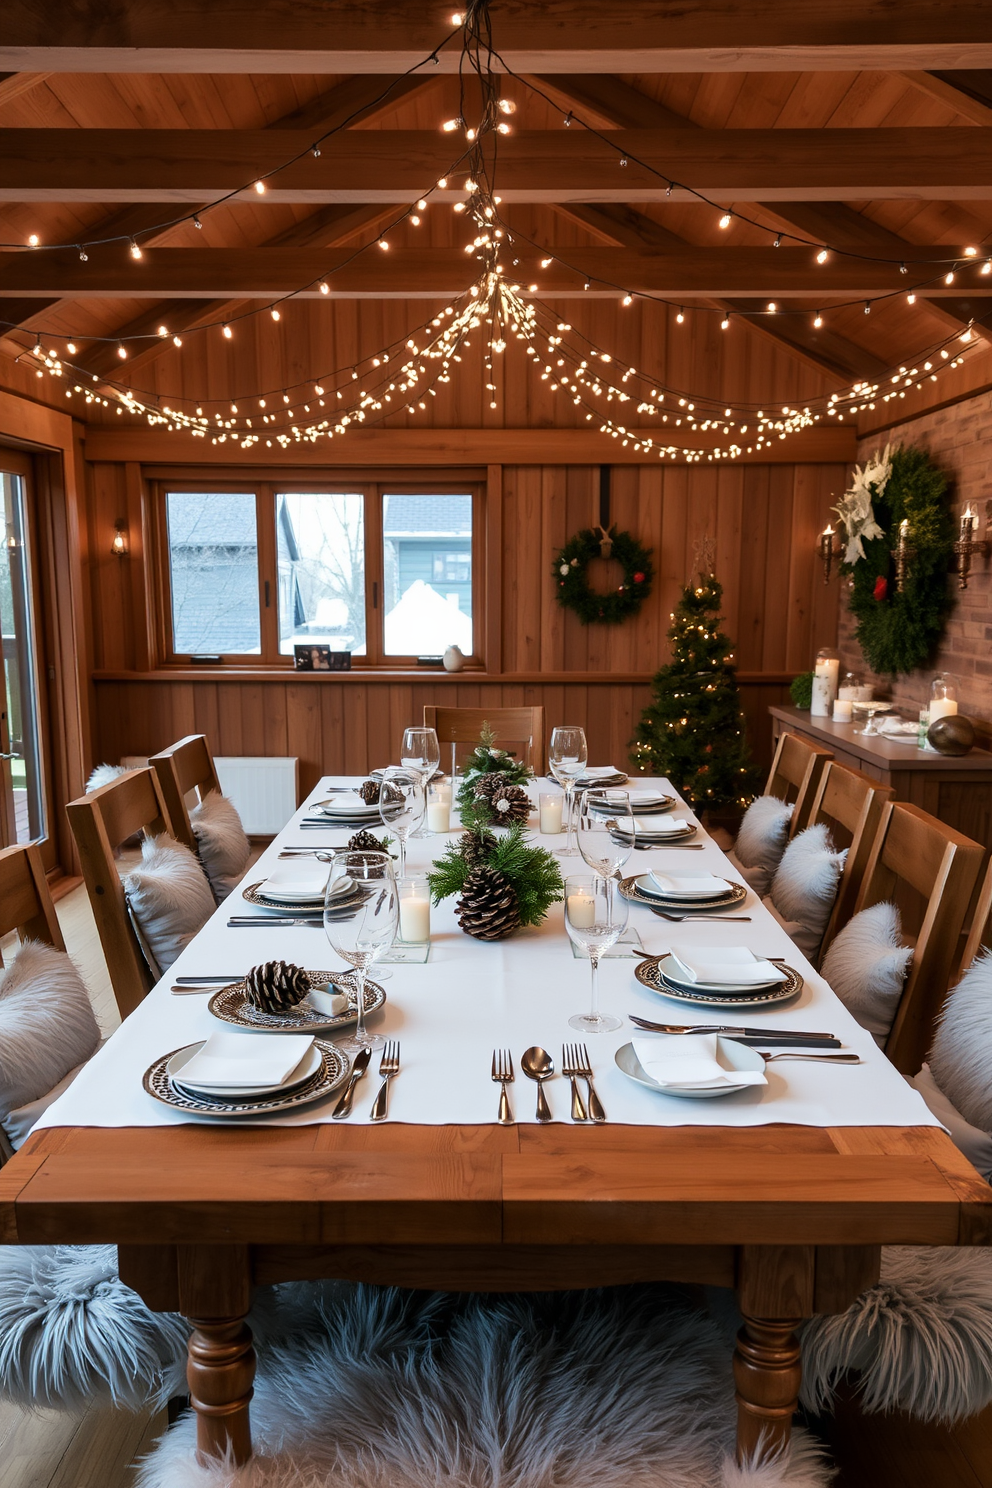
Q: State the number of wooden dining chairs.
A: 8